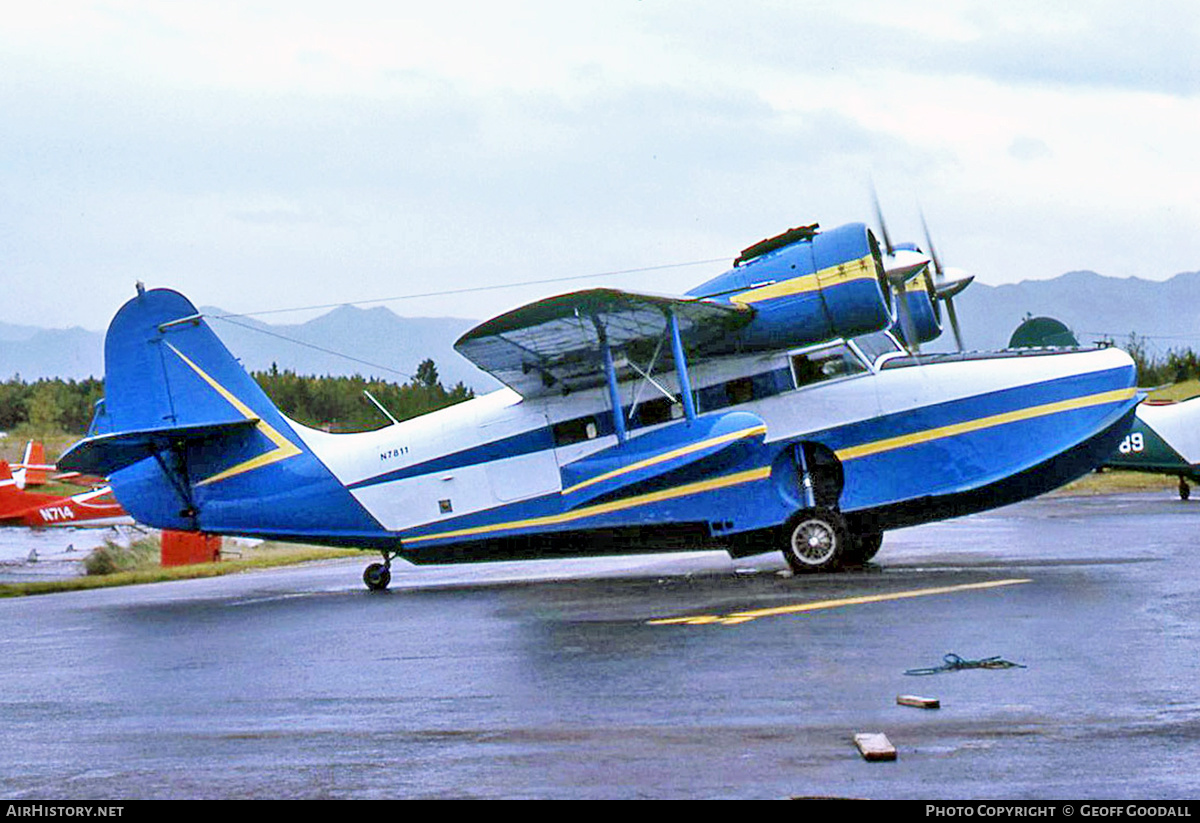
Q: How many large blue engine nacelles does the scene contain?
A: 2